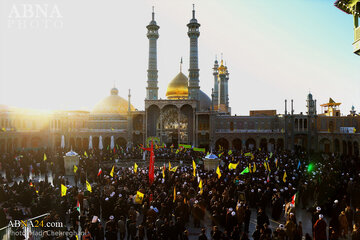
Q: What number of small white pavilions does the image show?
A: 2